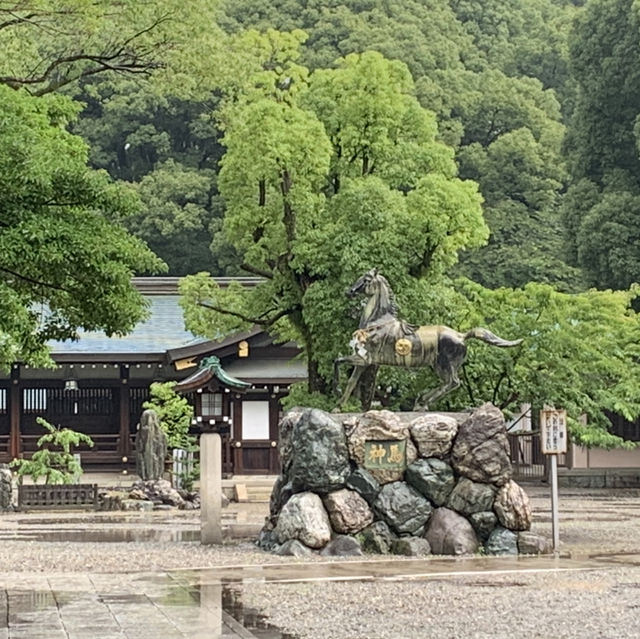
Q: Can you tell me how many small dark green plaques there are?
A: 1